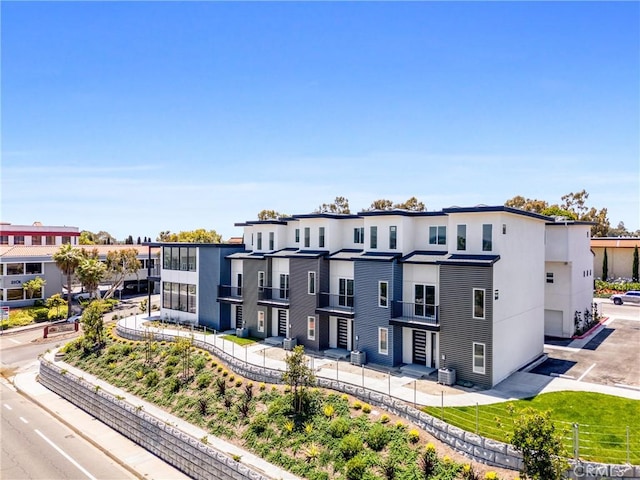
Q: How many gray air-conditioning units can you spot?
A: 4